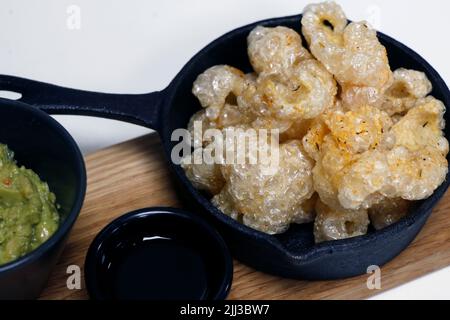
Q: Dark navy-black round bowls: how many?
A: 2